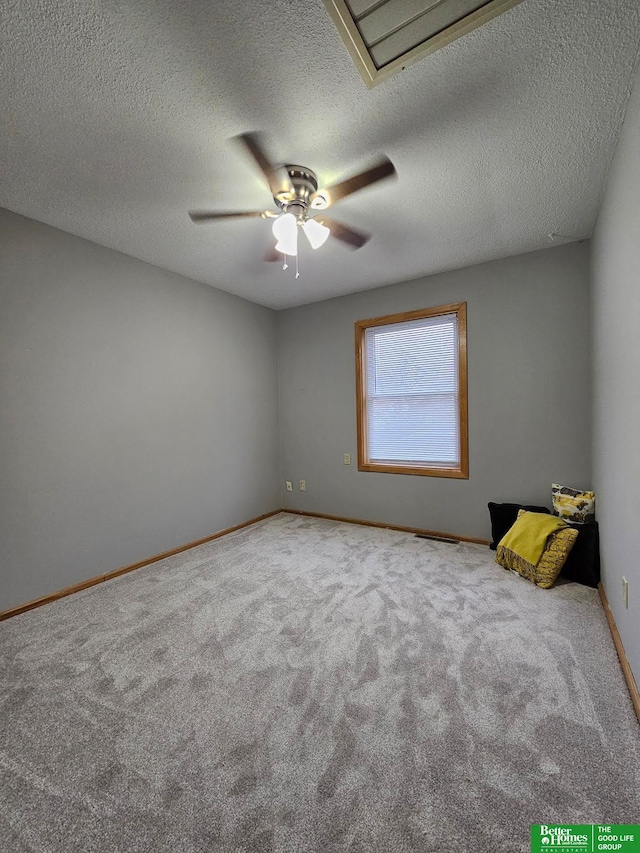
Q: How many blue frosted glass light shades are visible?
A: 0